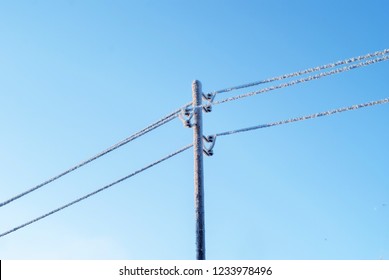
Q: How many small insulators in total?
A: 6